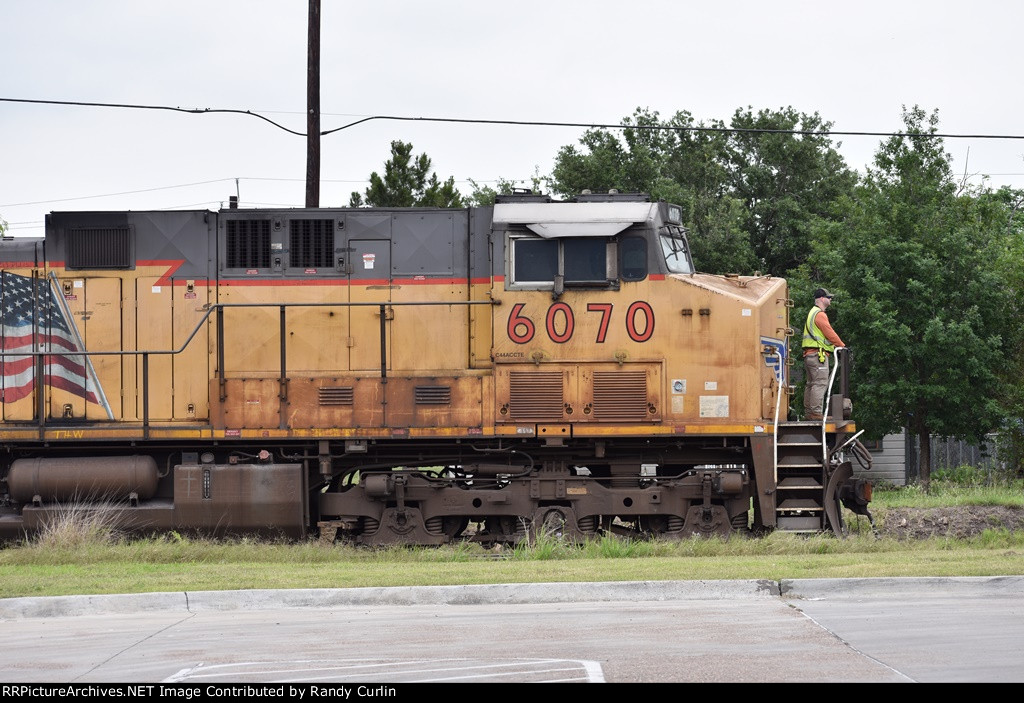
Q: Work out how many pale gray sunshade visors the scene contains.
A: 1